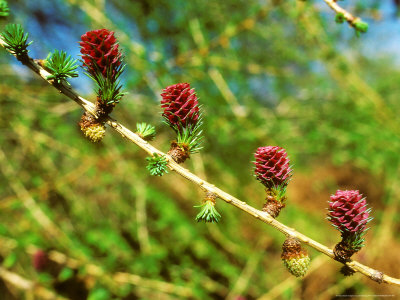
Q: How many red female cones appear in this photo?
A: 4